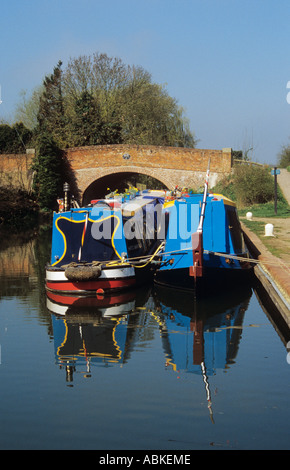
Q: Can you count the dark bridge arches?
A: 1